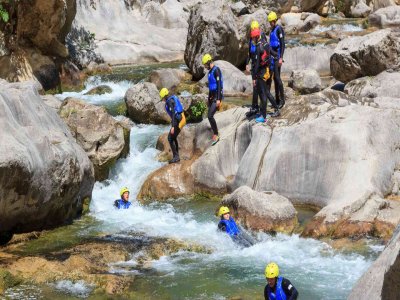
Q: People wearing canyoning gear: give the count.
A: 8